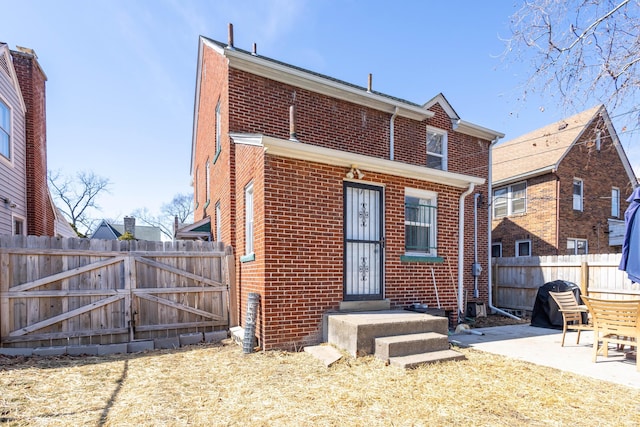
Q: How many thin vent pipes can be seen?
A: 4